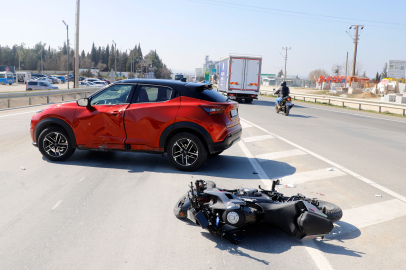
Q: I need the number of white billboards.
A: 1